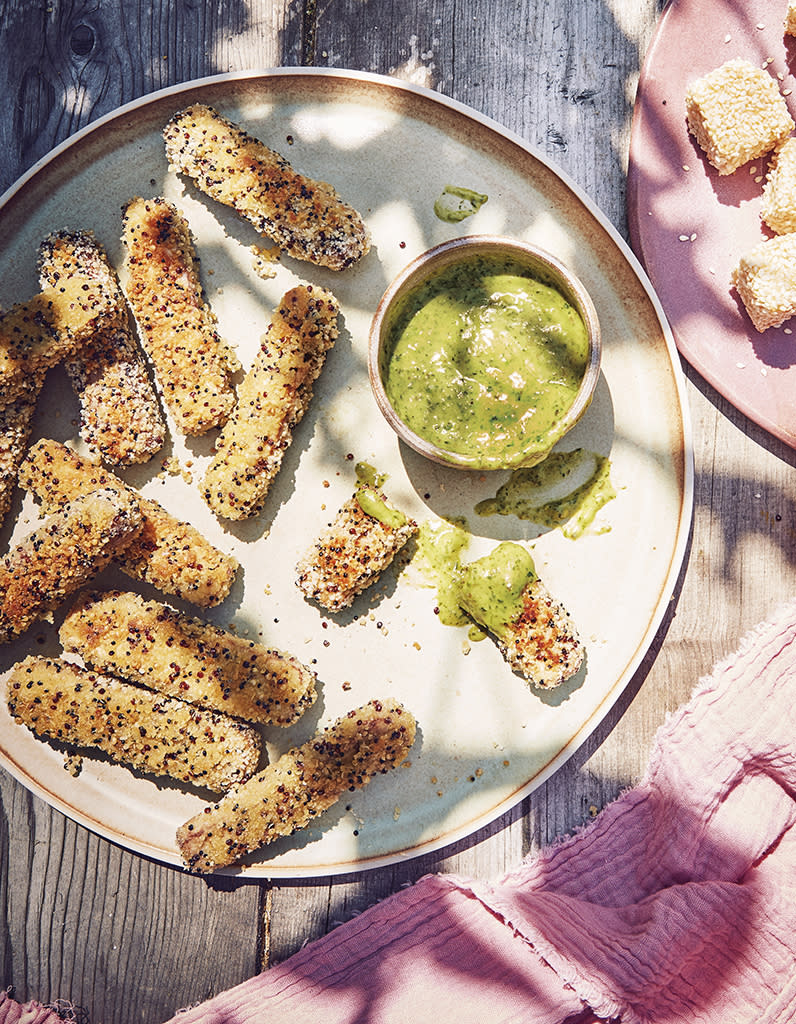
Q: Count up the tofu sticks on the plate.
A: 13